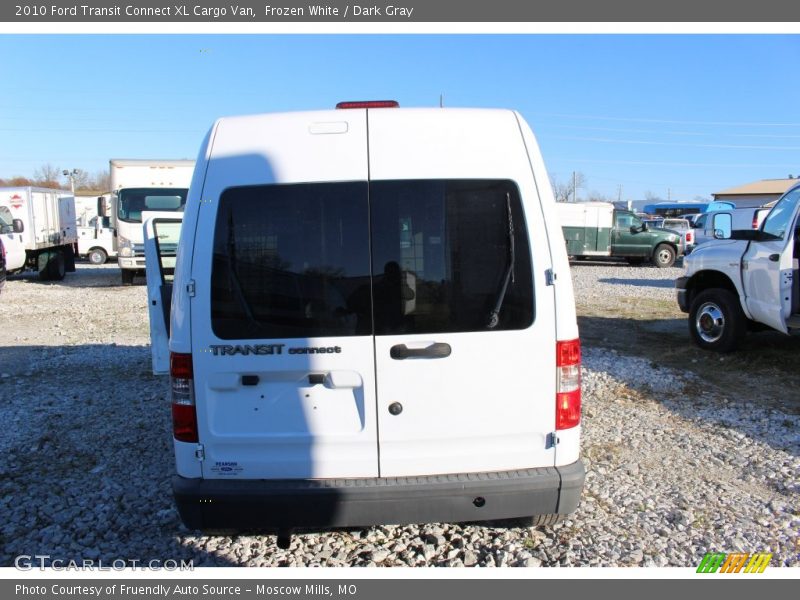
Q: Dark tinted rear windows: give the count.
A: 2